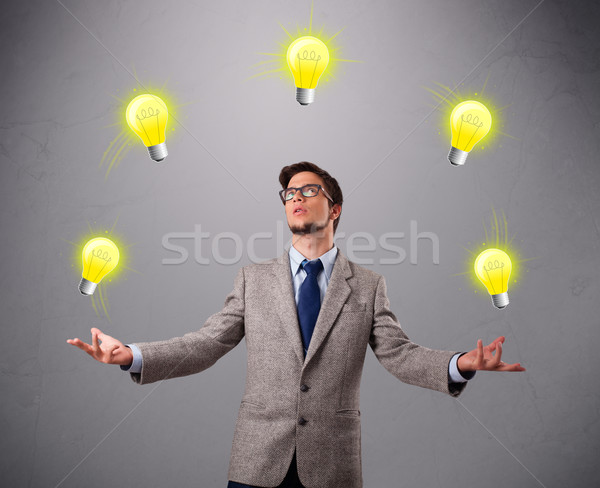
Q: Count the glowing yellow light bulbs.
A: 5